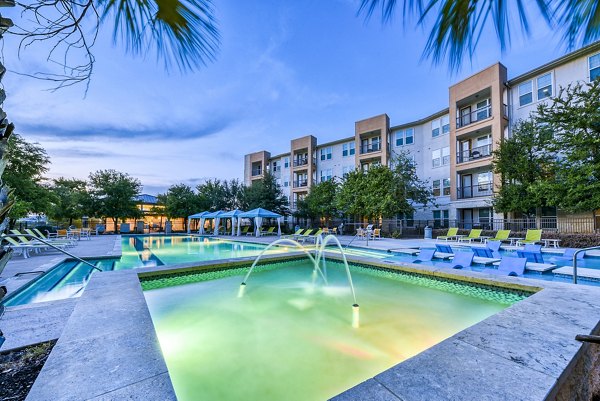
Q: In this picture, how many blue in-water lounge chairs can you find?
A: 9